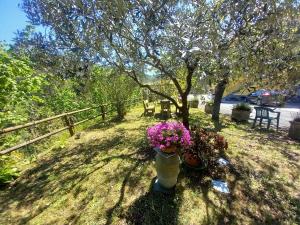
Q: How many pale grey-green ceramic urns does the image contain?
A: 1